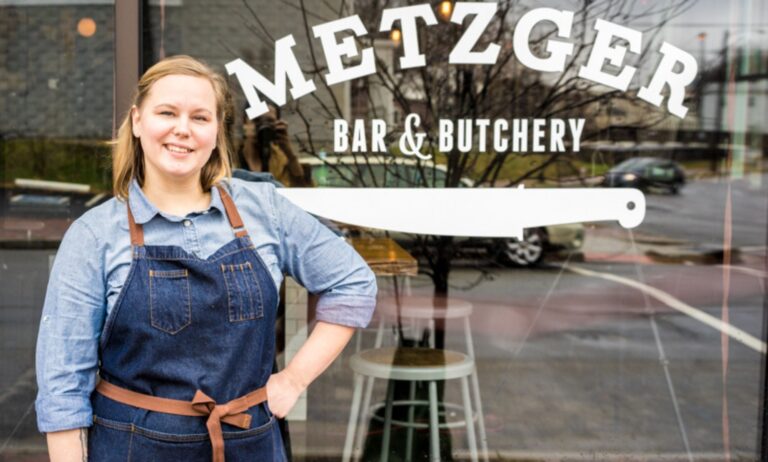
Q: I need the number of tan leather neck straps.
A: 2